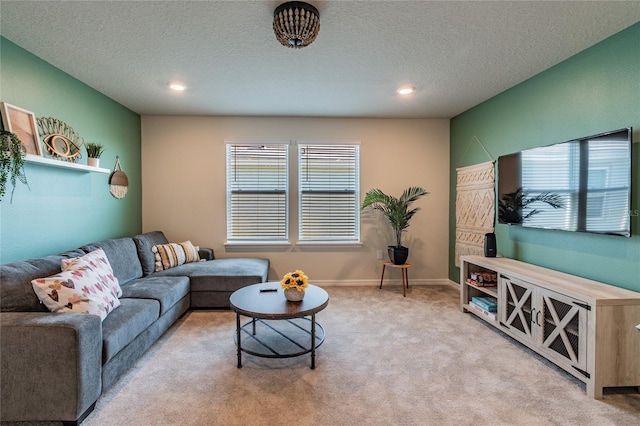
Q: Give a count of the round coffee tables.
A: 1